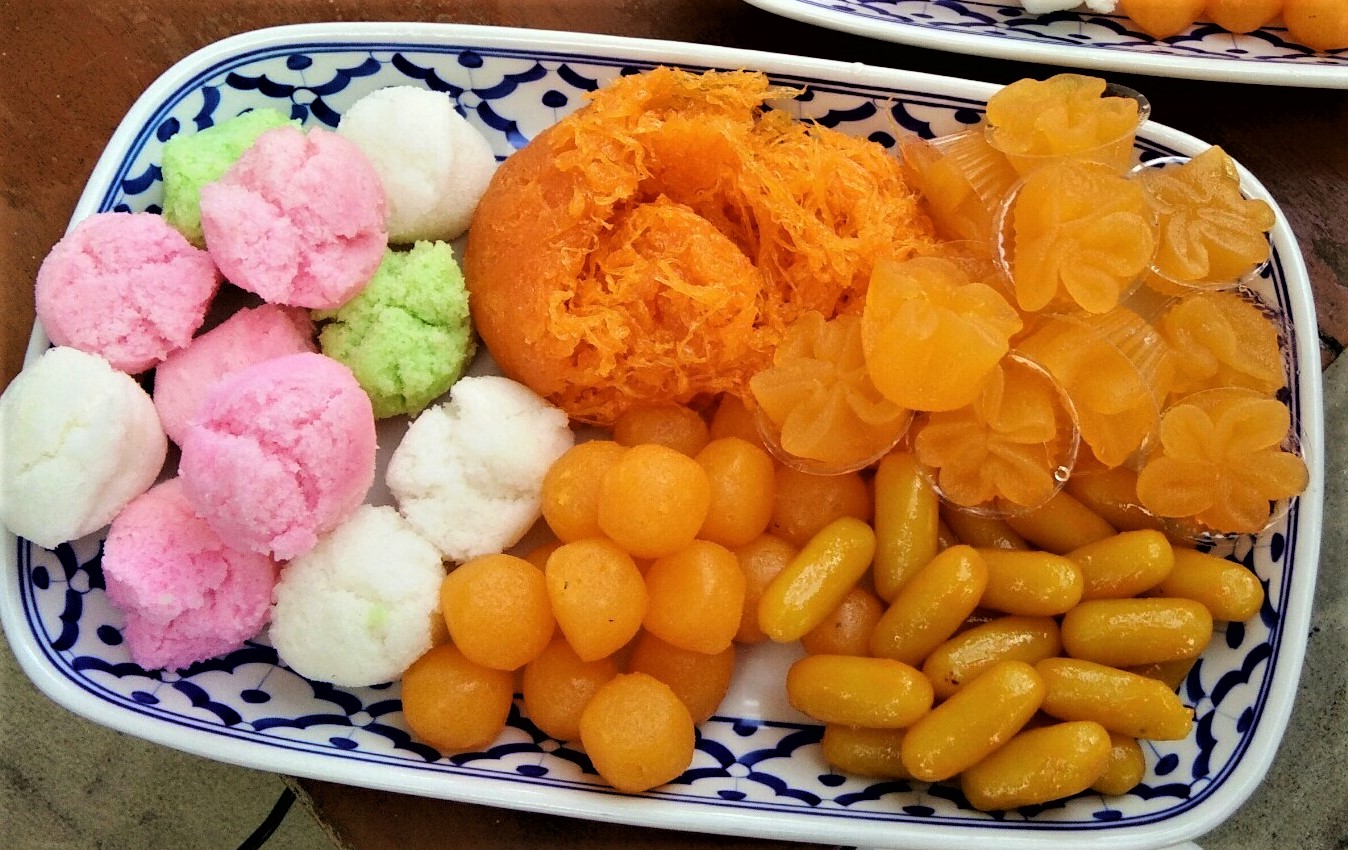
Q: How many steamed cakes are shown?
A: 11